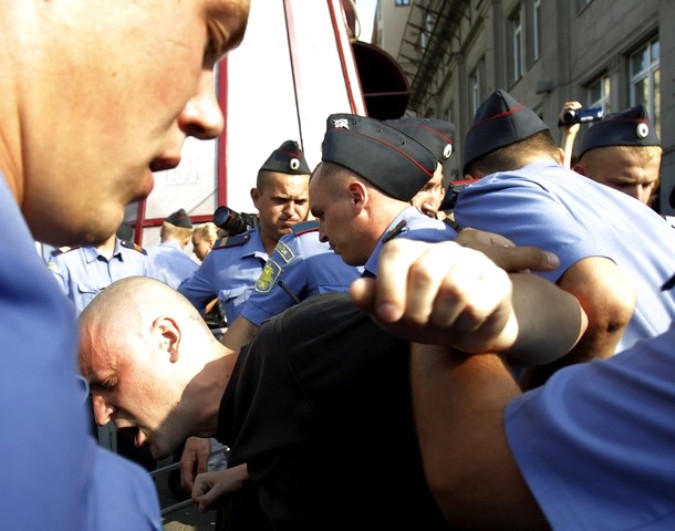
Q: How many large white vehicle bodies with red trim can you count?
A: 1